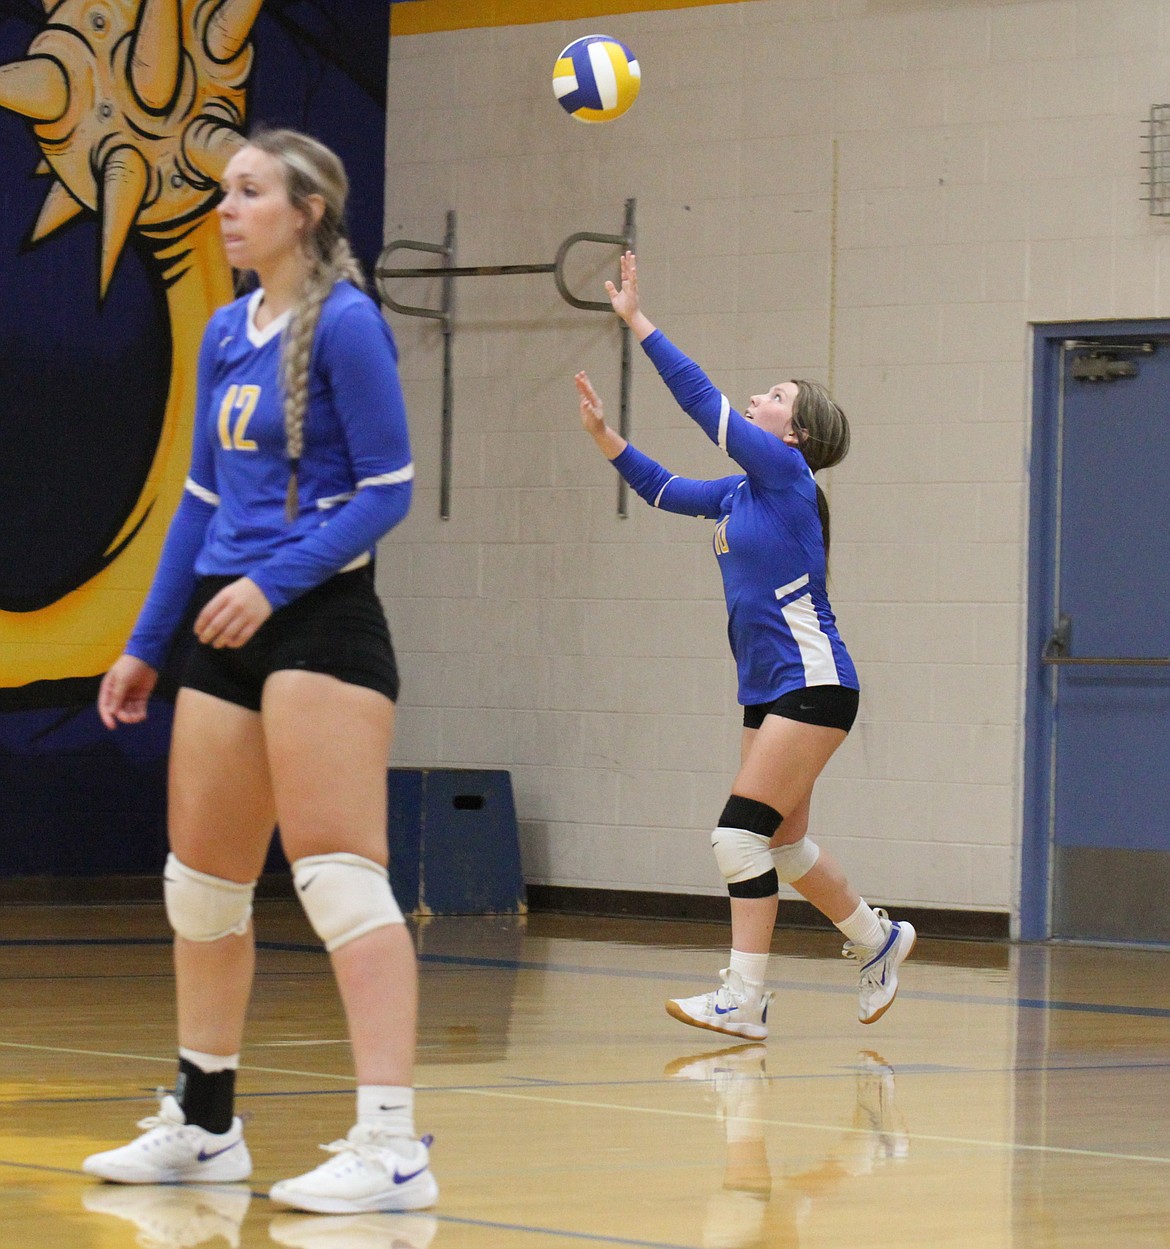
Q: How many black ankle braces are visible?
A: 1